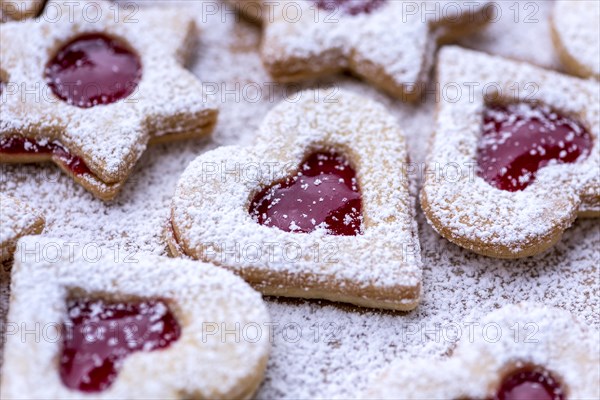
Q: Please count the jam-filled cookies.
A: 6